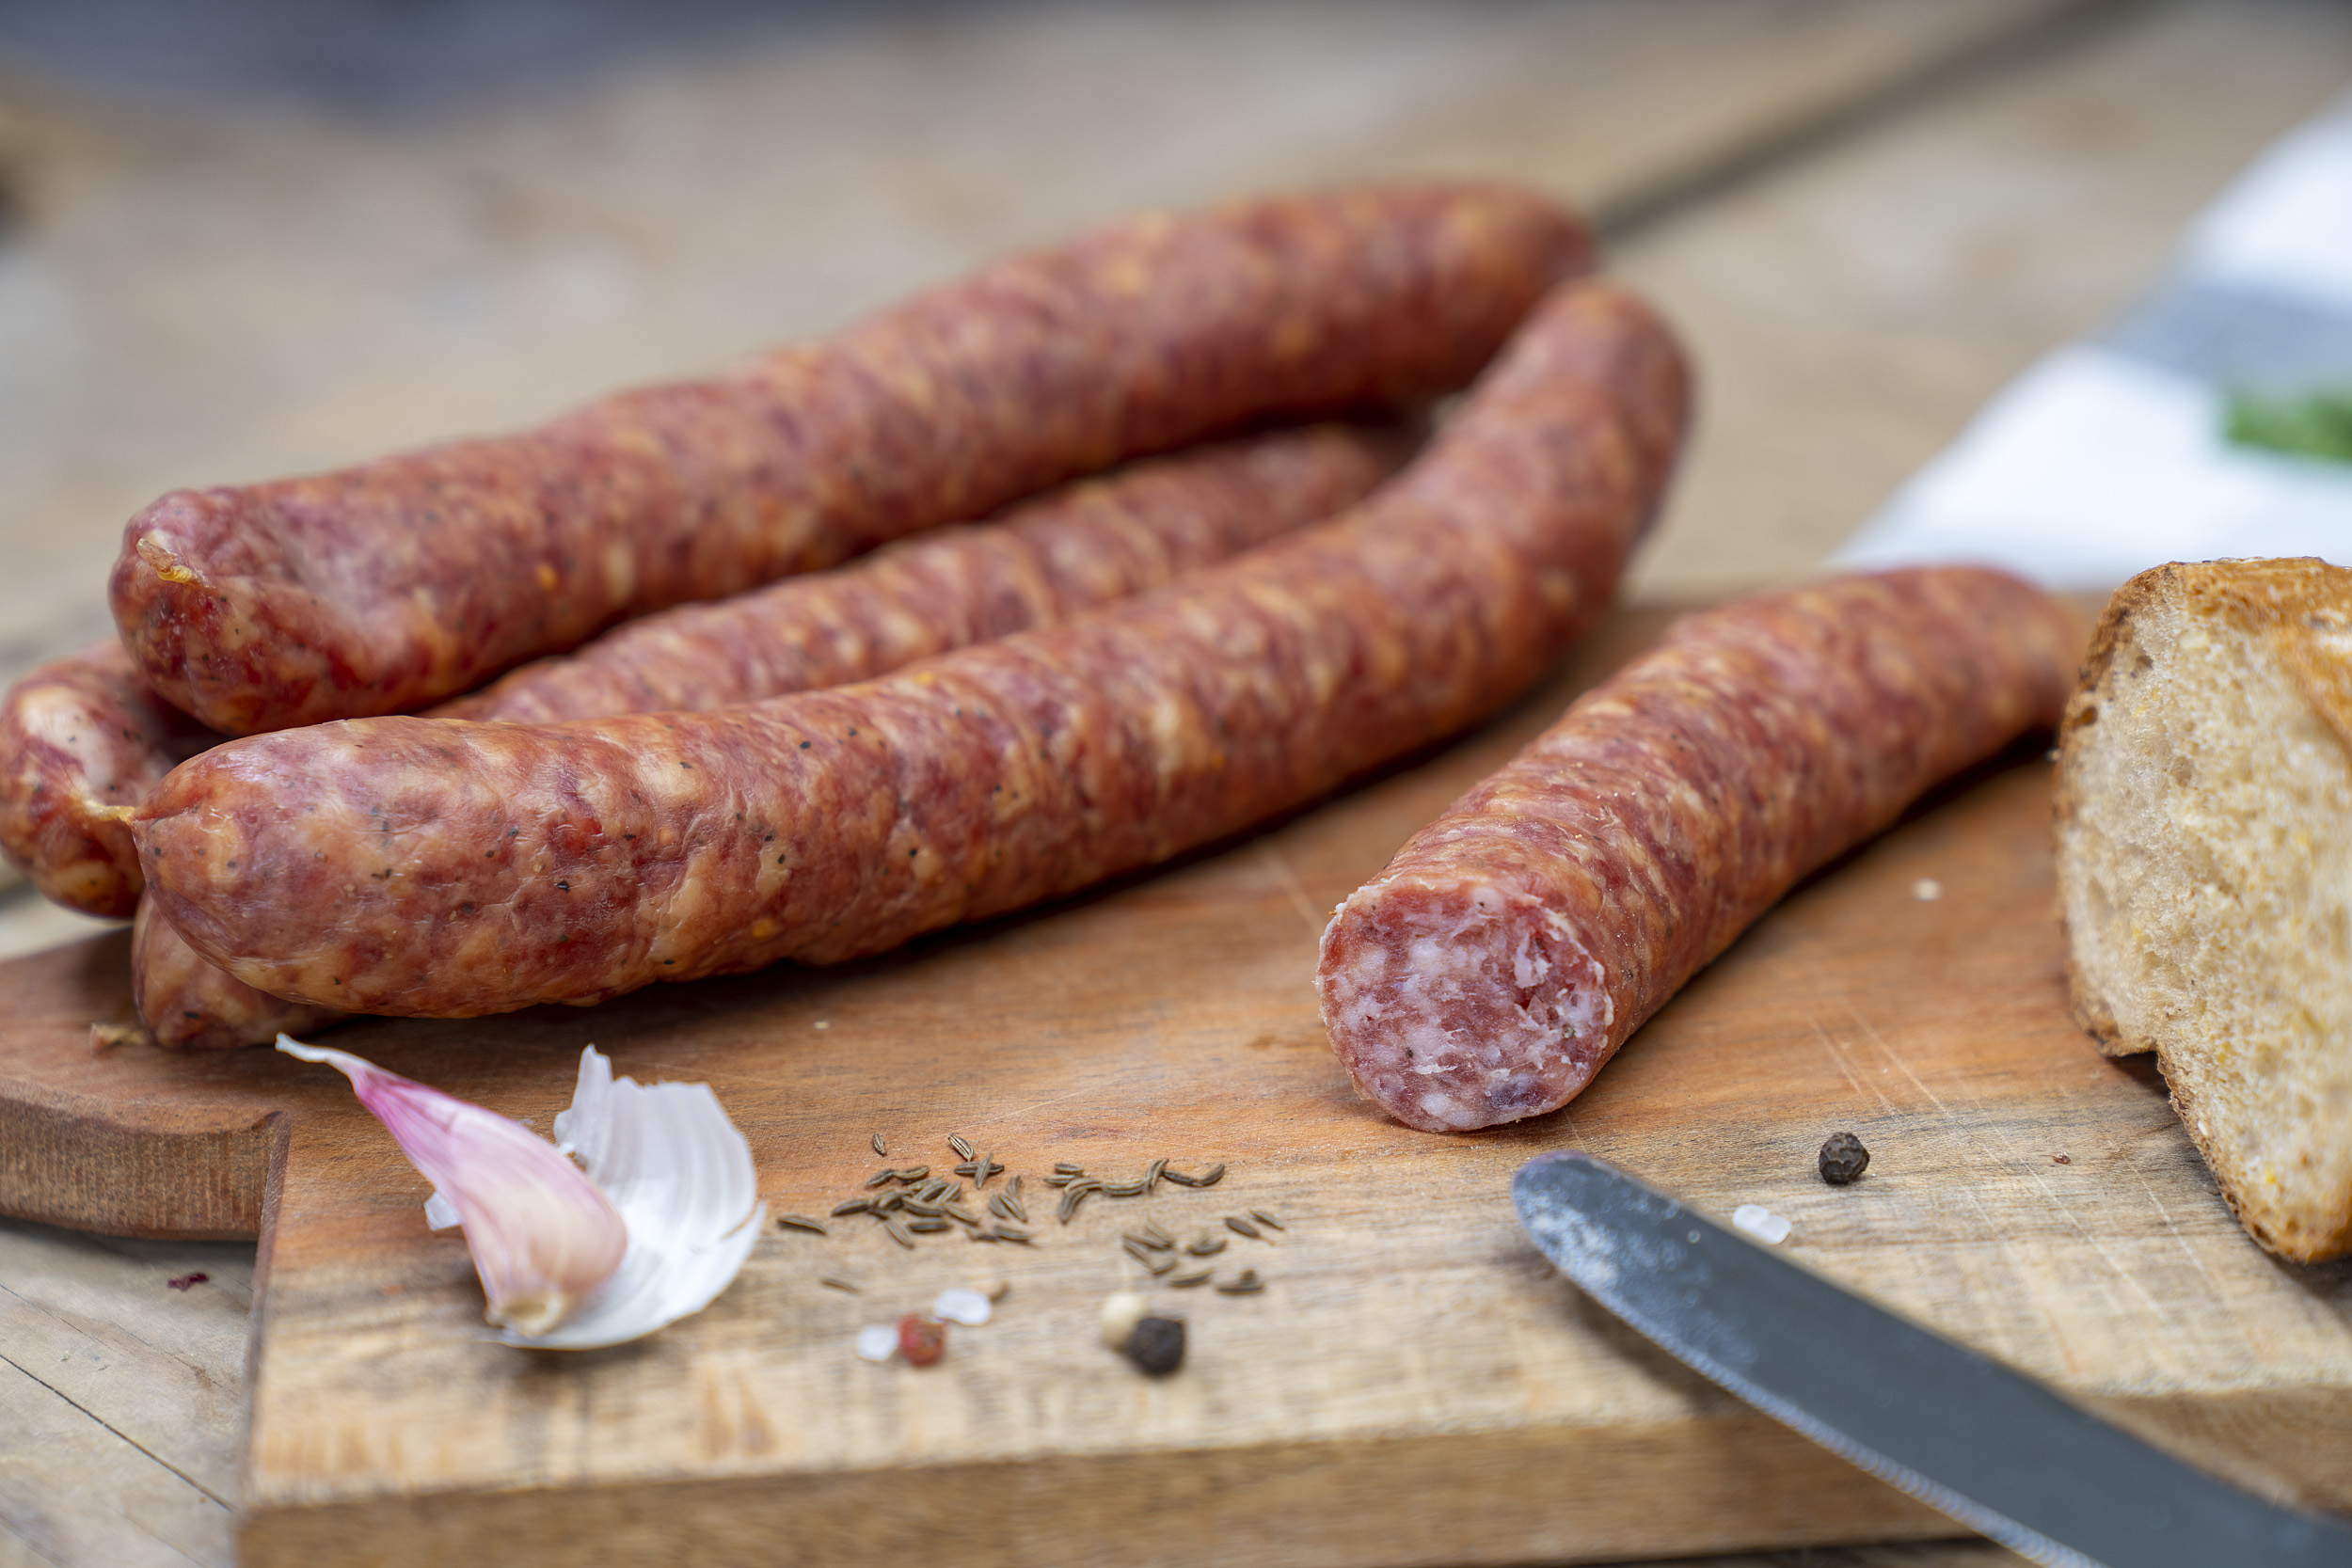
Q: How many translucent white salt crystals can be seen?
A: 3